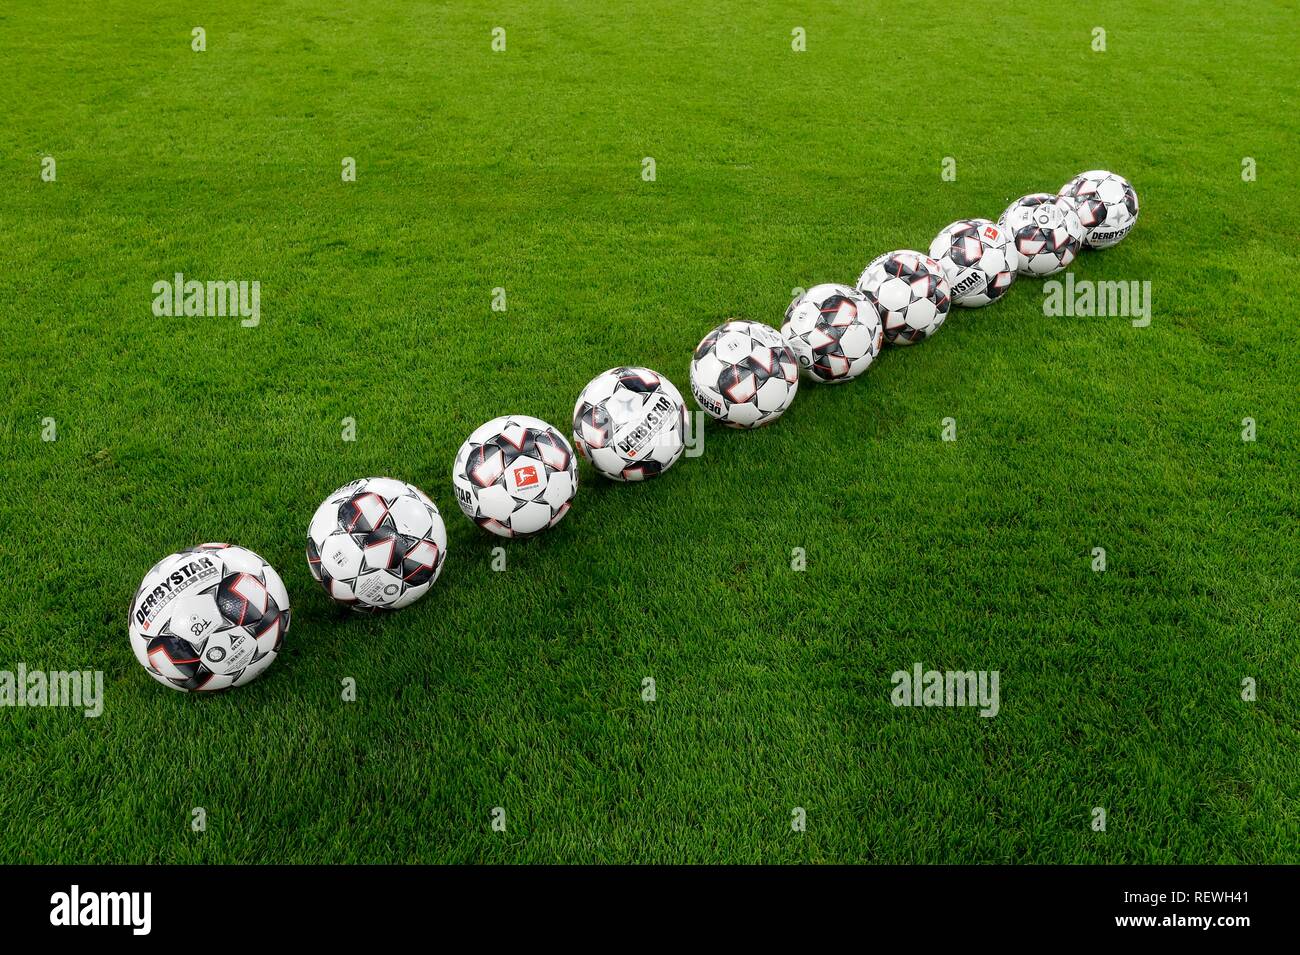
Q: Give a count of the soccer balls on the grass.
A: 10